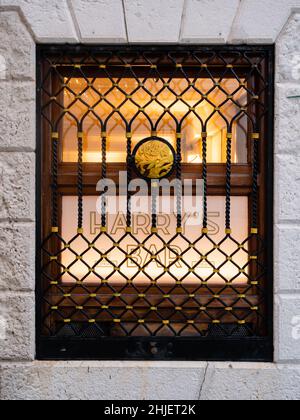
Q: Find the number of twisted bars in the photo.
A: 9